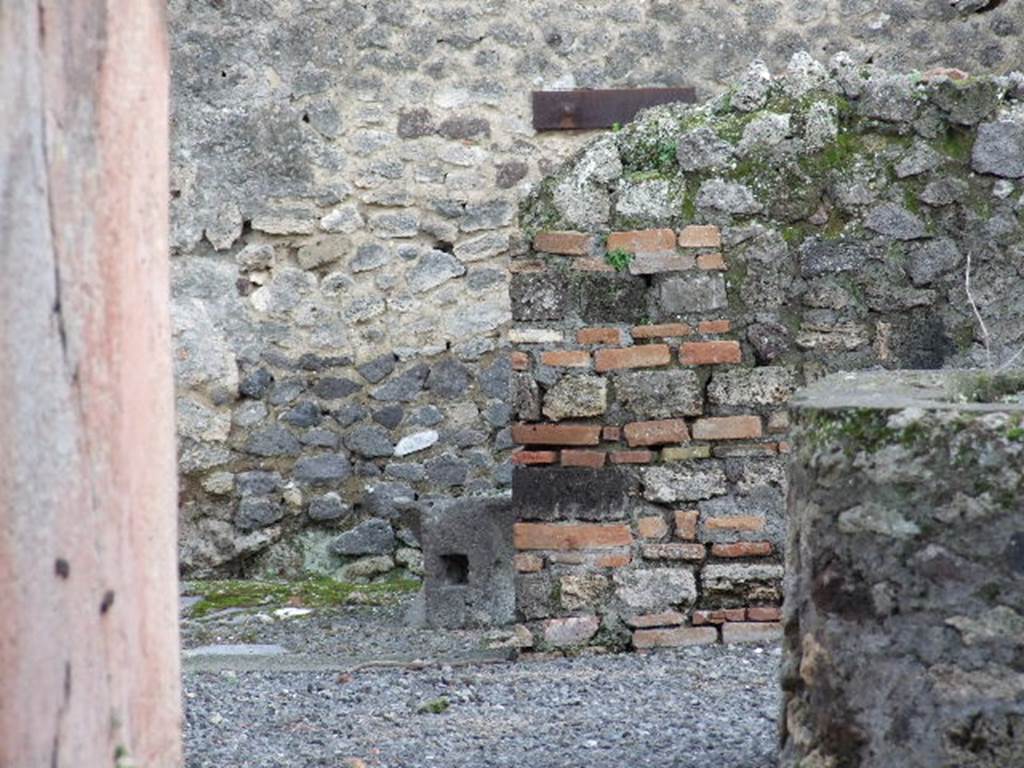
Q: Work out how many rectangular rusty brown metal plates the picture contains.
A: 1